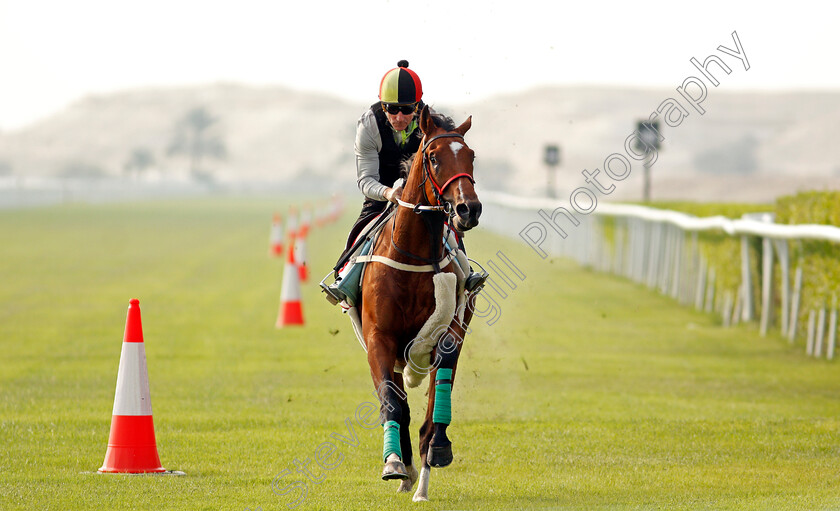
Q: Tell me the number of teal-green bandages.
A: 2